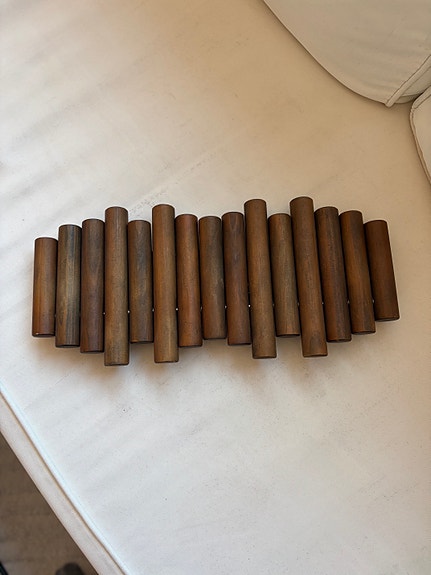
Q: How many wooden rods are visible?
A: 15